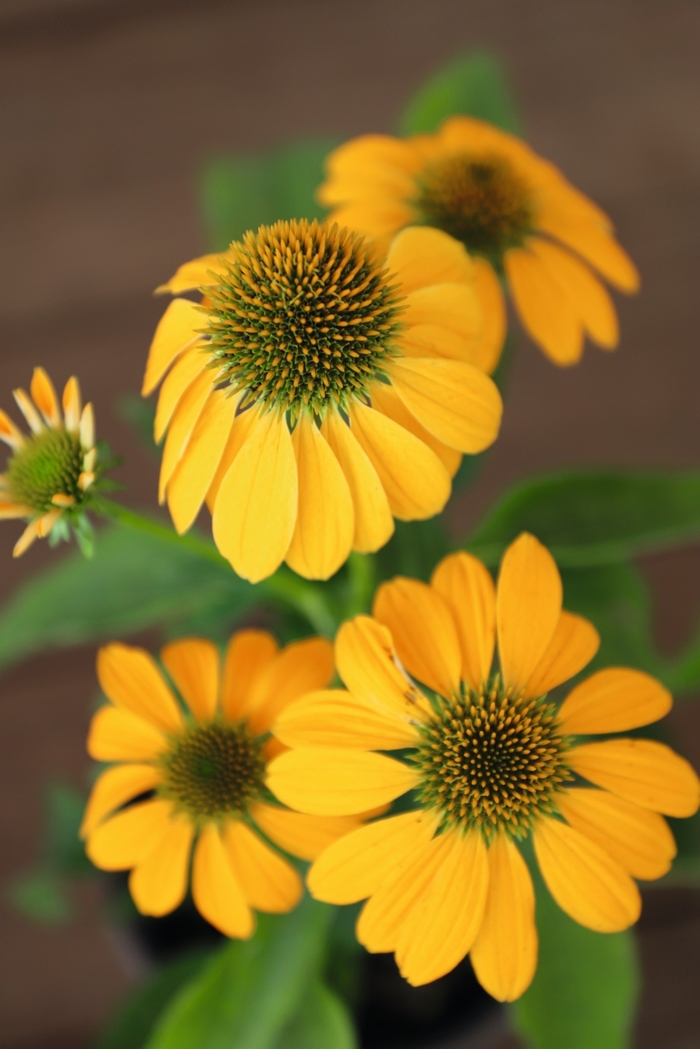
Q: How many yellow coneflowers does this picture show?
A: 5